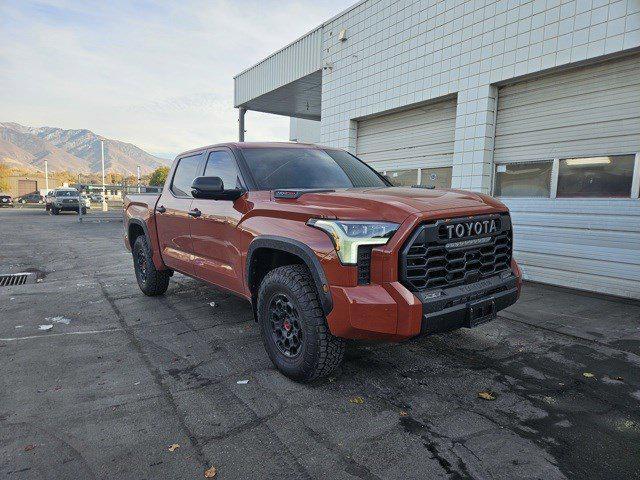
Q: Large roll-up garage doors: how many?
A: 2